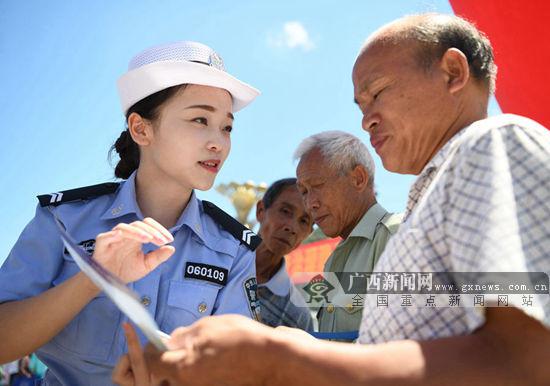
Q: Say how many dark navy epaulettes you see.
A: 2